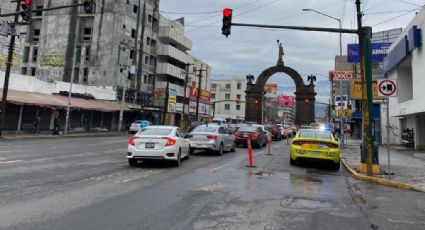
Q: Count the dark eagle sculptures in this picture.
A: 2